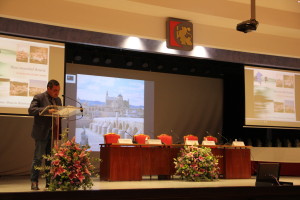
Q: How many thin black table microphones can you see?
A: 4